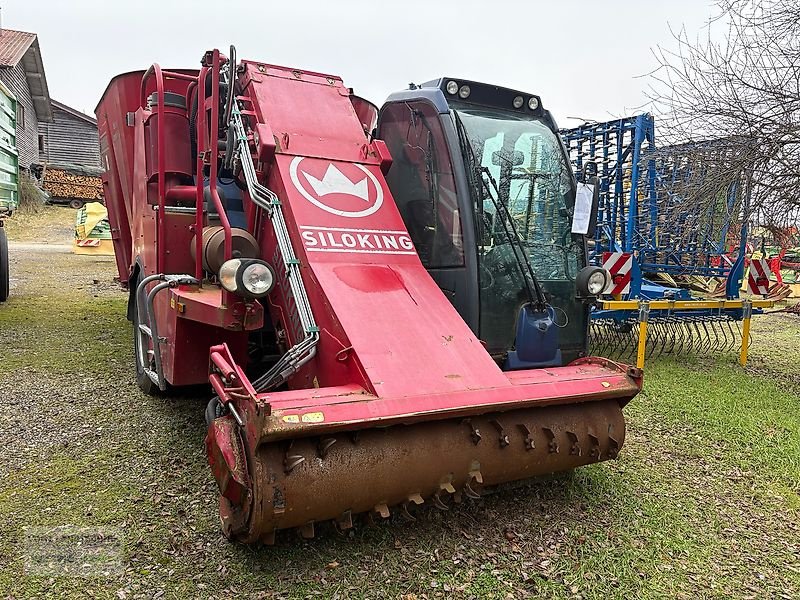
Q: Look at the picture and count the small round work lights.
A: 4